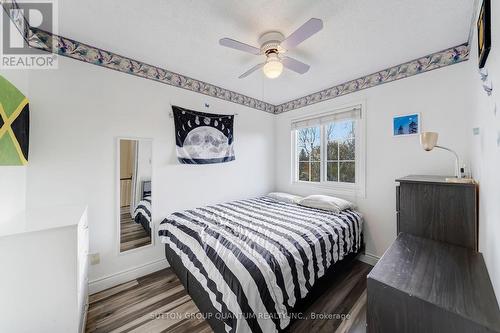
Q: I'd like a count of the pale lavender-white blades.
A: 4